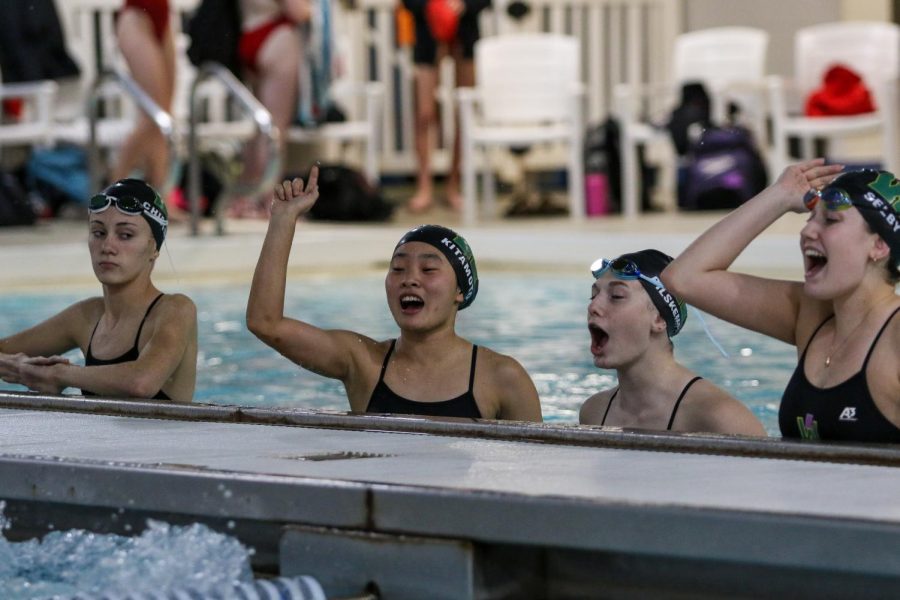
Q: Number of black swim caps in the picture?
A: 4